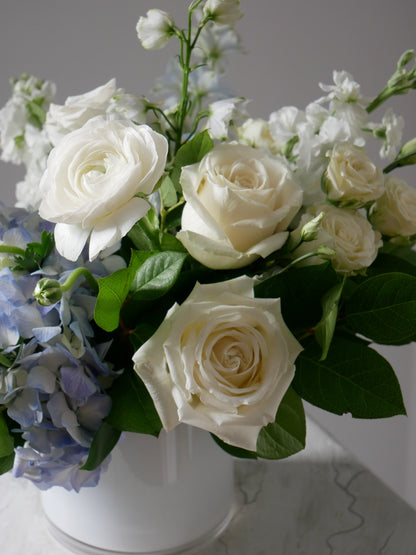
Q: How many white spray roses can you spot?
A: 3